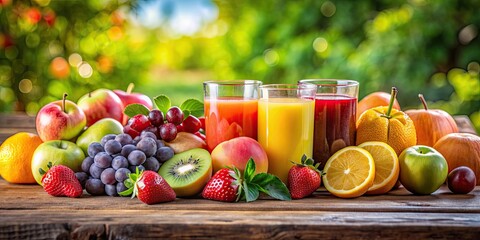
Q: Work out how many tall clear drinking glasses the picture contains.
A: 3